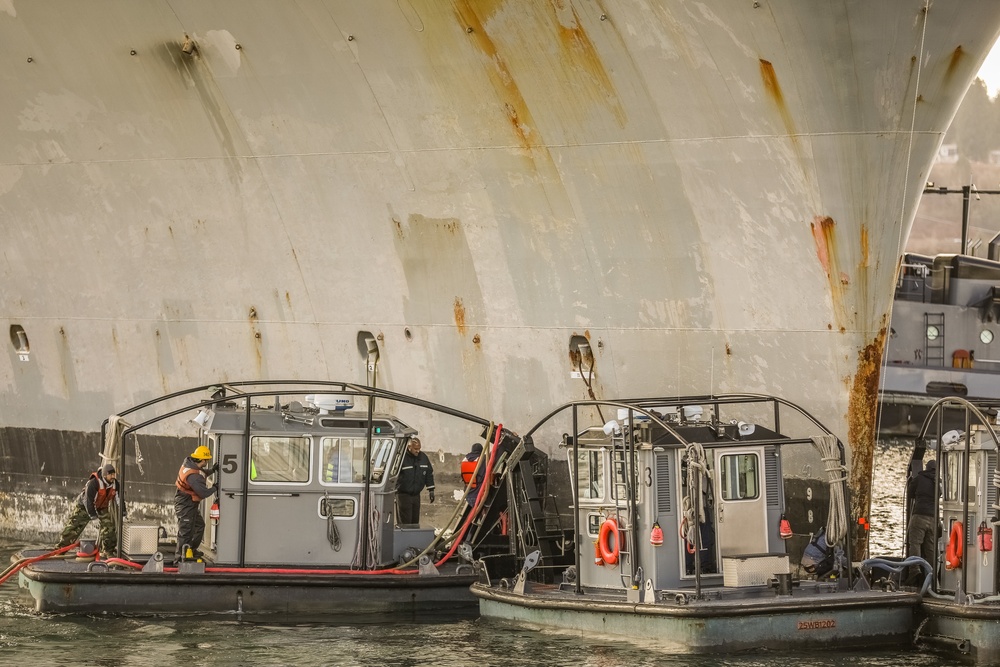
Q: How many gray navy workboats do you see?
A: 3